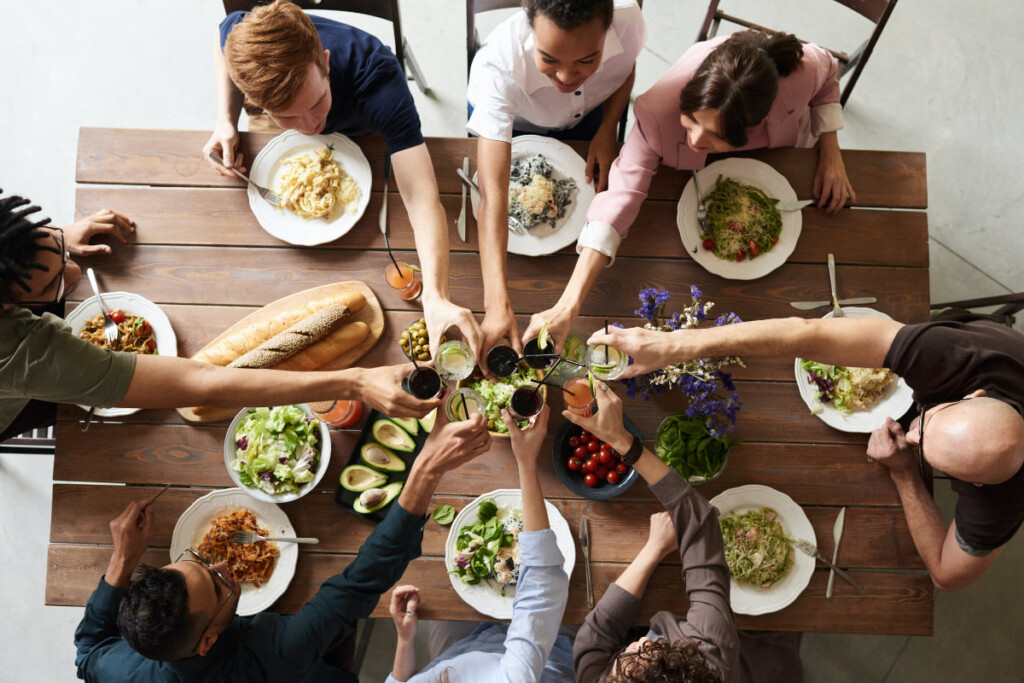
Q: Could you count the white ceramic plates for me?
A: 8